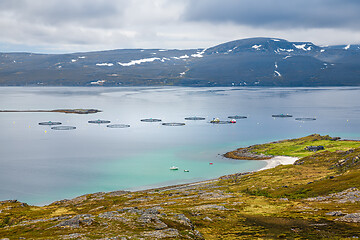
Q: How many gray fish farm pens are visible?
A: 11